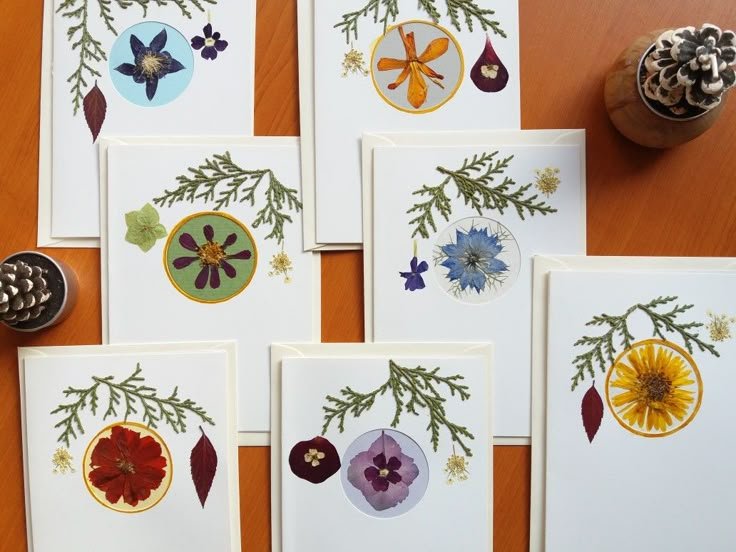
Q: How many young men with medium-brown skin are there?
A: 0